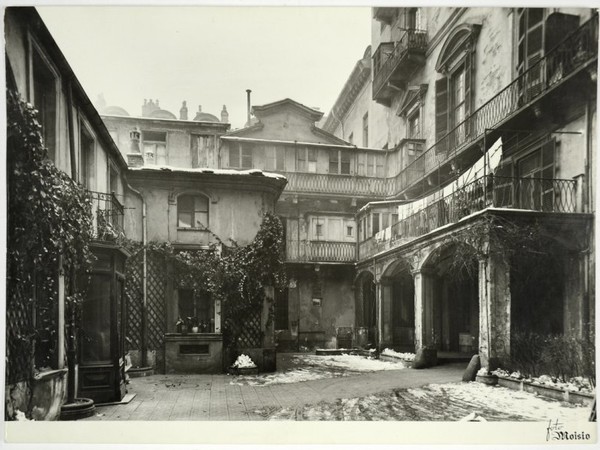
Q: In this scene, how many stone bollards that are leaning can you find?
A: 2